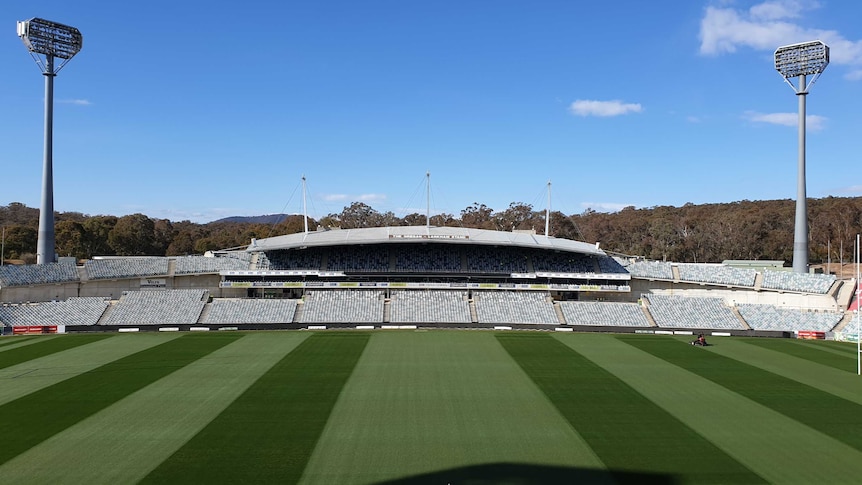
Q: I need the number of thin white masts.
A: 3